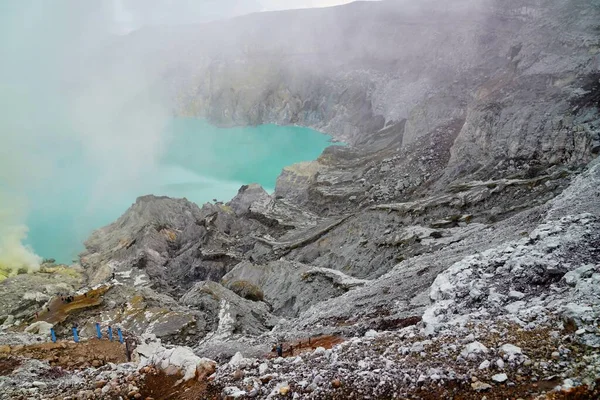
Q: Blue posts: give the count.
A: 5